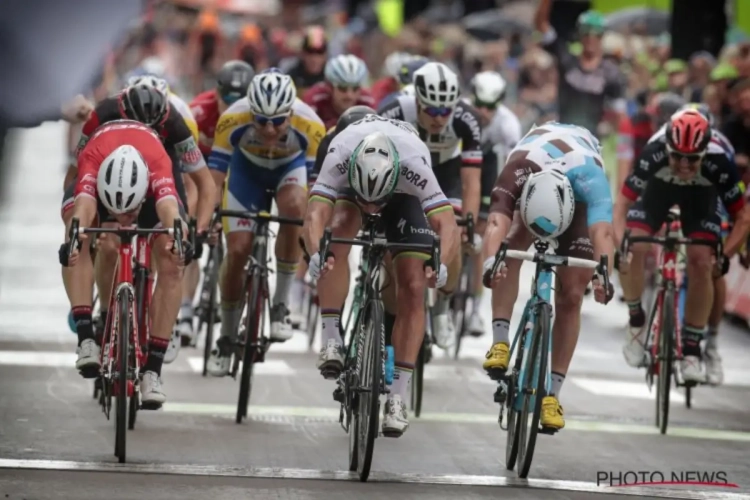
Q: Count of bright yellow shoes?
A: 2